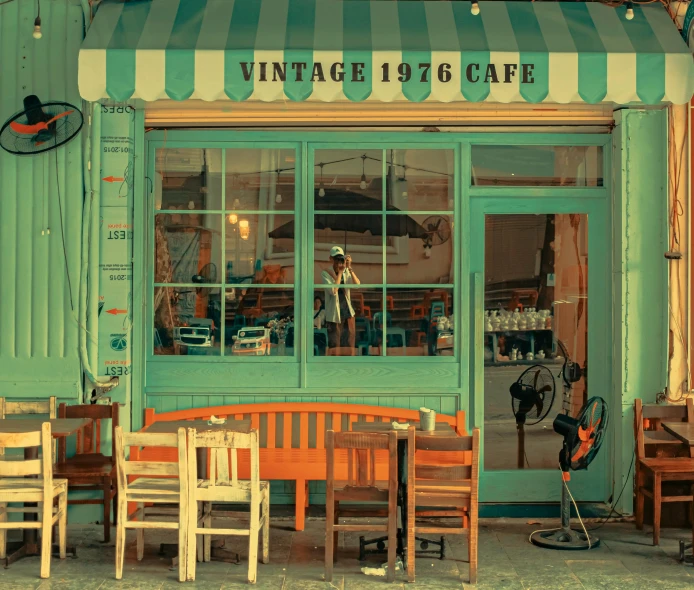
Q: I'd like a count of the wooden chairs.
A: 8